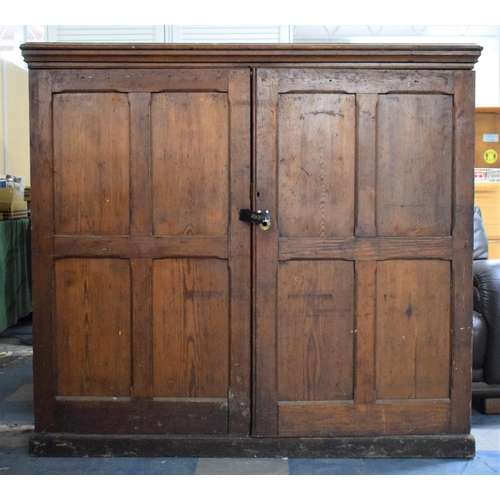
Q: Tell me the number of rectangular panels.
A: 8